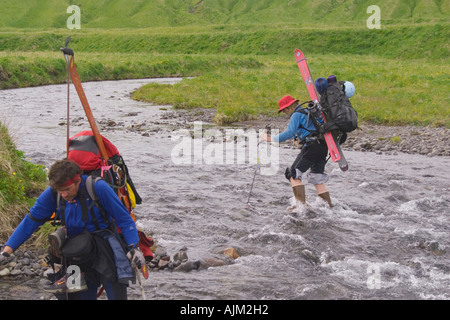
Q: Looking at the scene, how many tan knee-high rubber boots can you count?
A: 2